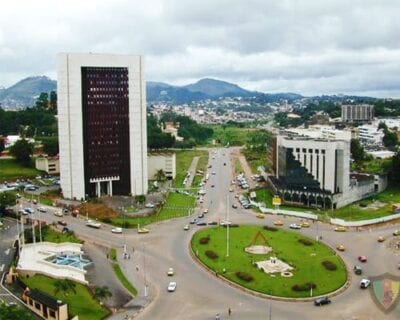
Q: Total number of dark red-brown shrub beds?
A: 8